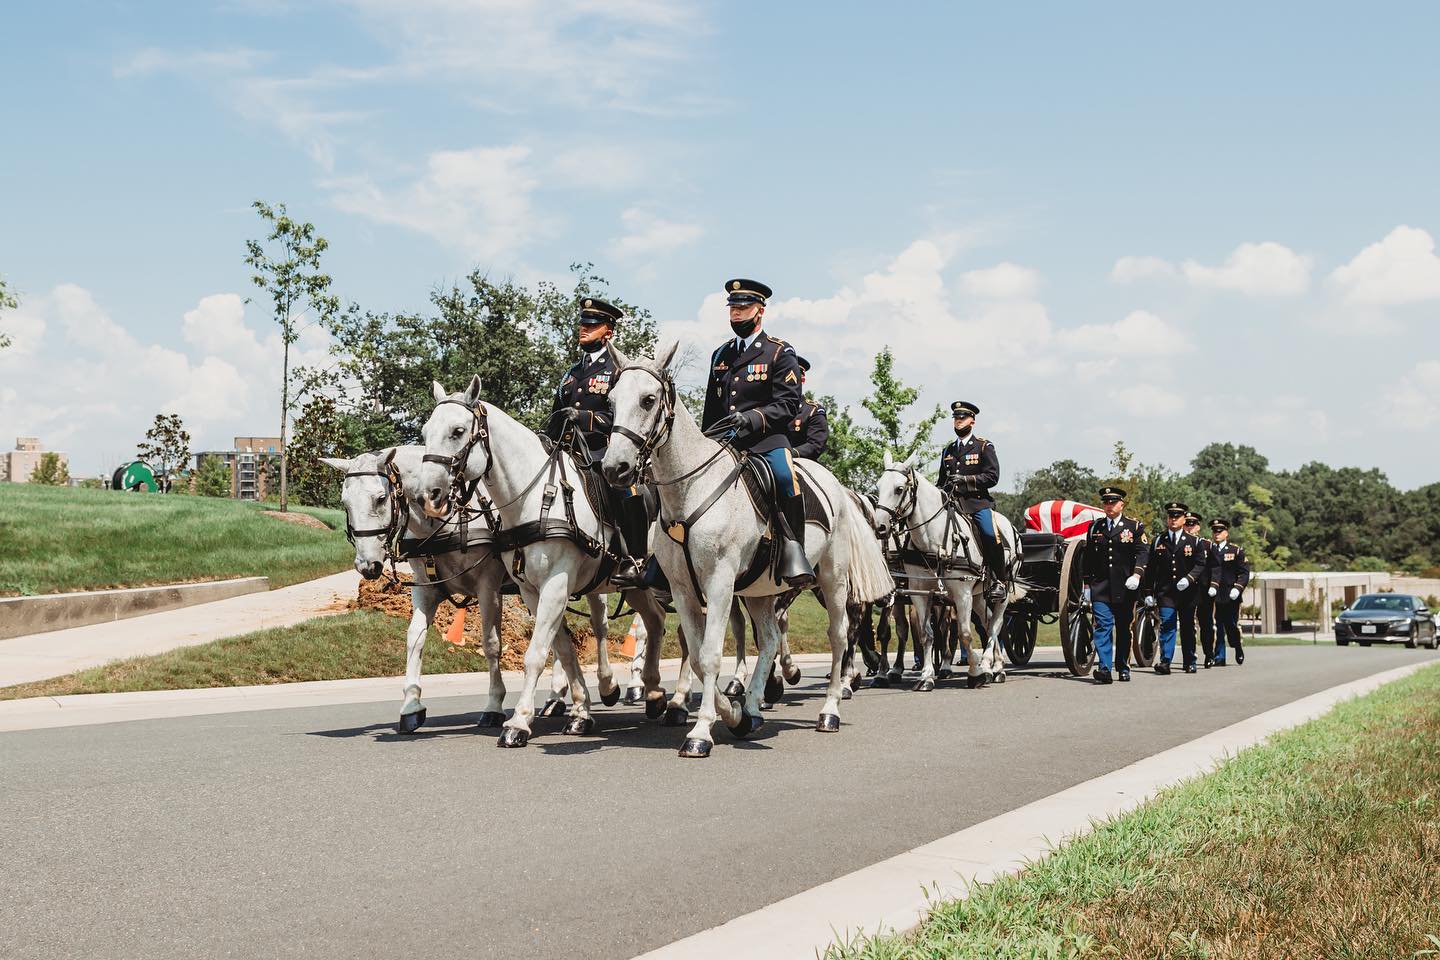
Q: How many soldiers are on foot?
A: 4